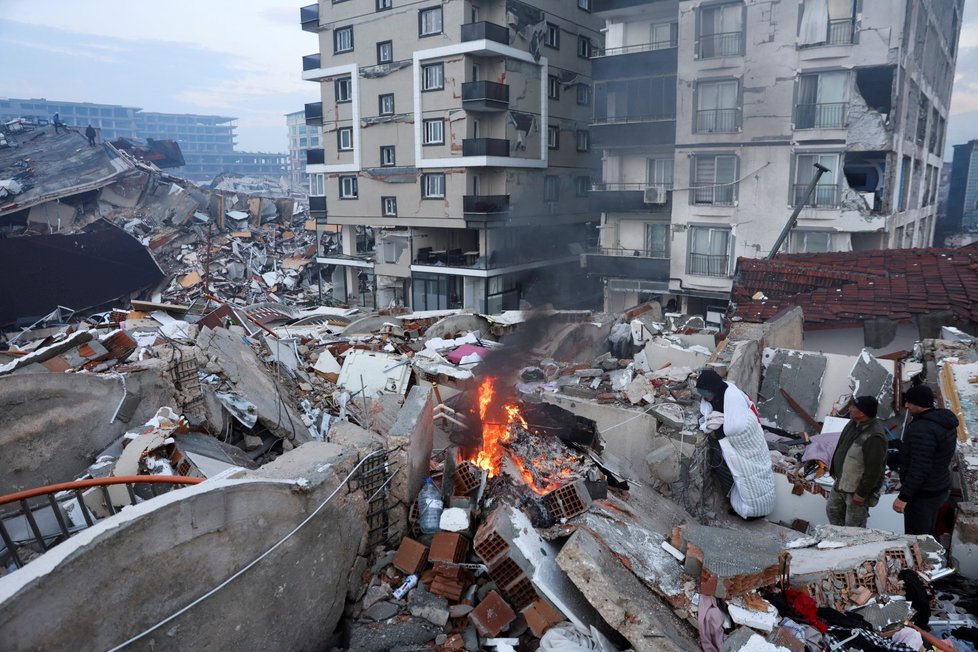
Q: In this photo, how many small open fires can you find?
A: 1